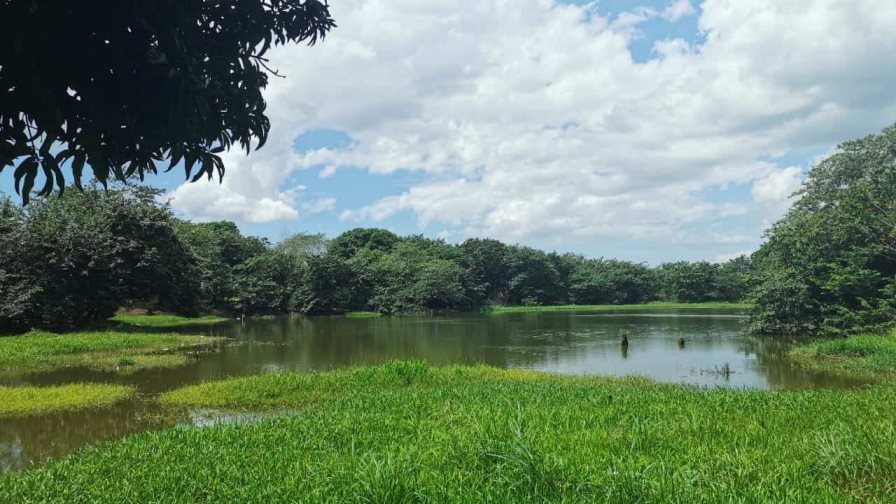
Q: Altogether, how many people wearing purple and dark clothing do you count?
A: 0